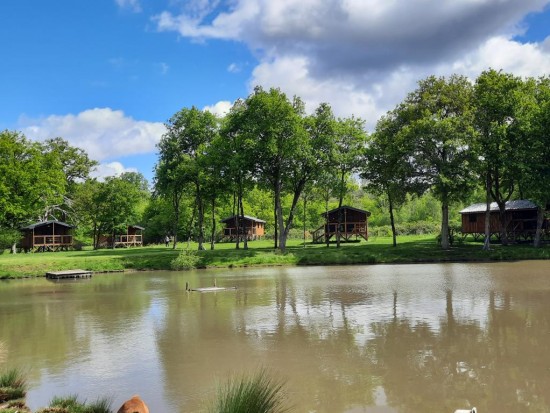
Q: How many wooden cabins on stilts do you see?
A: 5